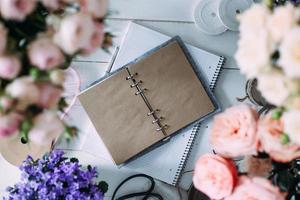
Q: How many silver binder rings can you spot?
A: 6